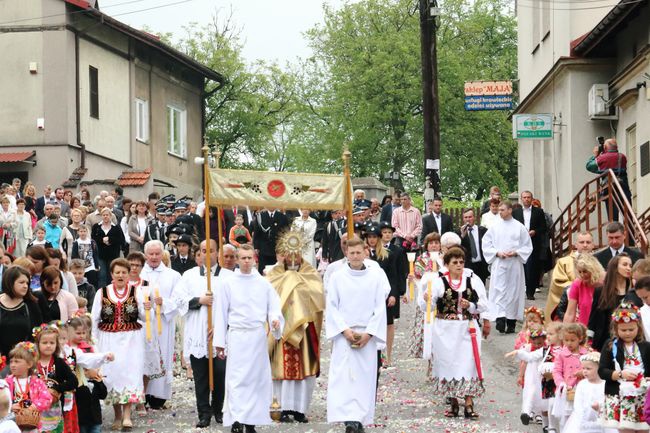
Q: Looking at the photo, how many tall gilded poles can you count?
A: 3